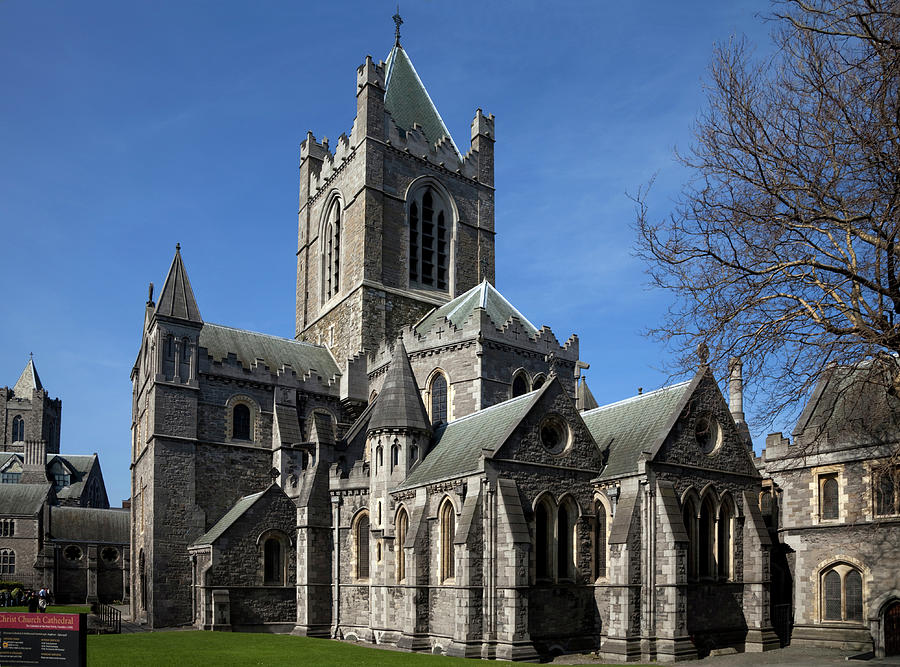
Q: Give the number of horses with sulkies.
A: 0